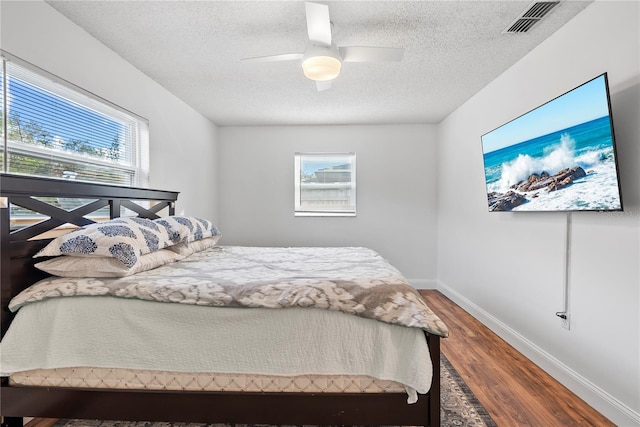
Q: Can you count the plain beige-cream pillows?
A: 2